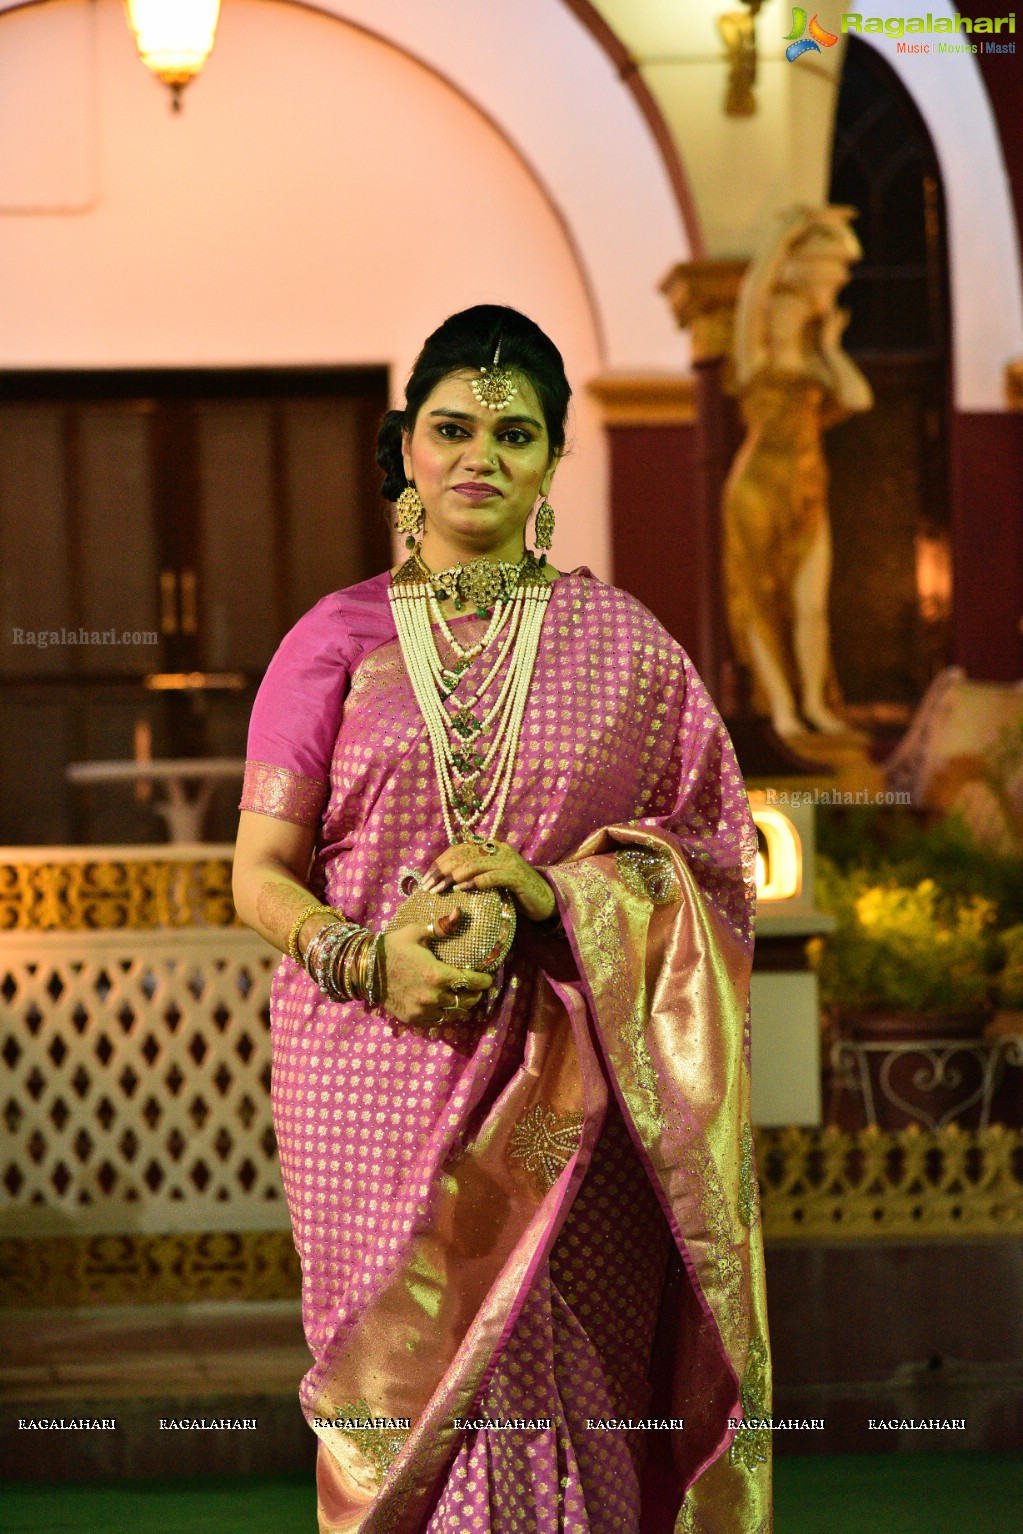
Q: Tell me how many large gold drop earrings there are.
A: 2